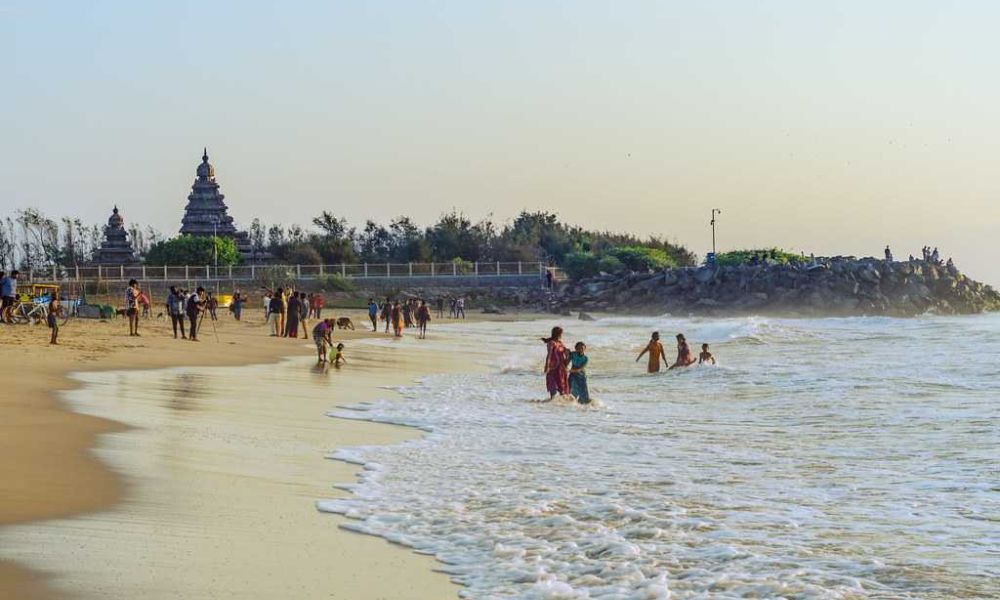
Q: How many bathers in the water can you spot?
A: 5